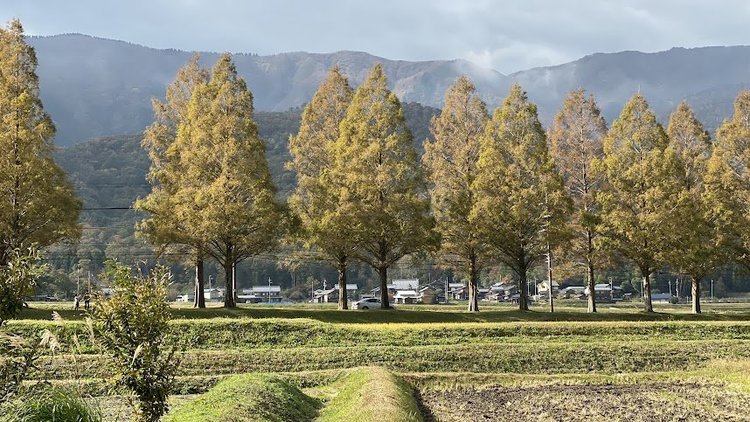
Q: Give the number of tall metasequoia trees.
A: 11